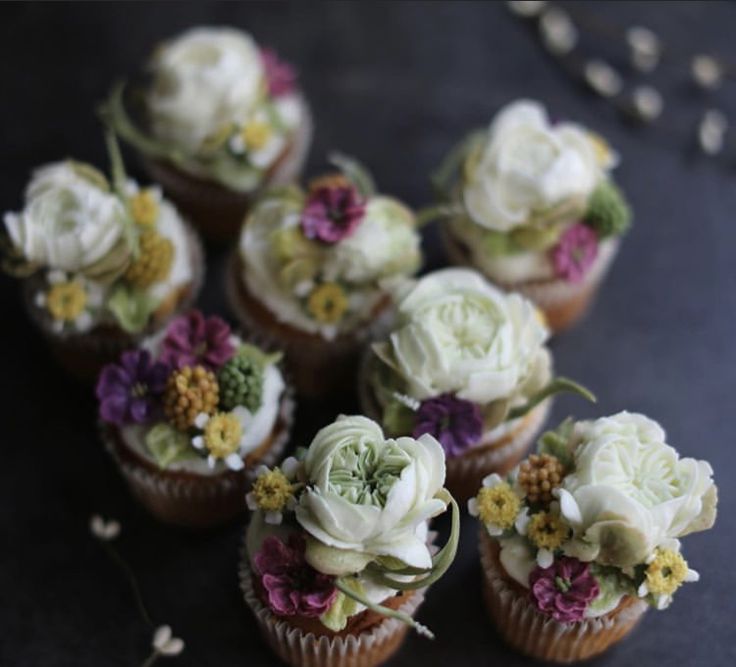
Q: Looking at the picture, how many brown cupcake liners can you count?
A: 8